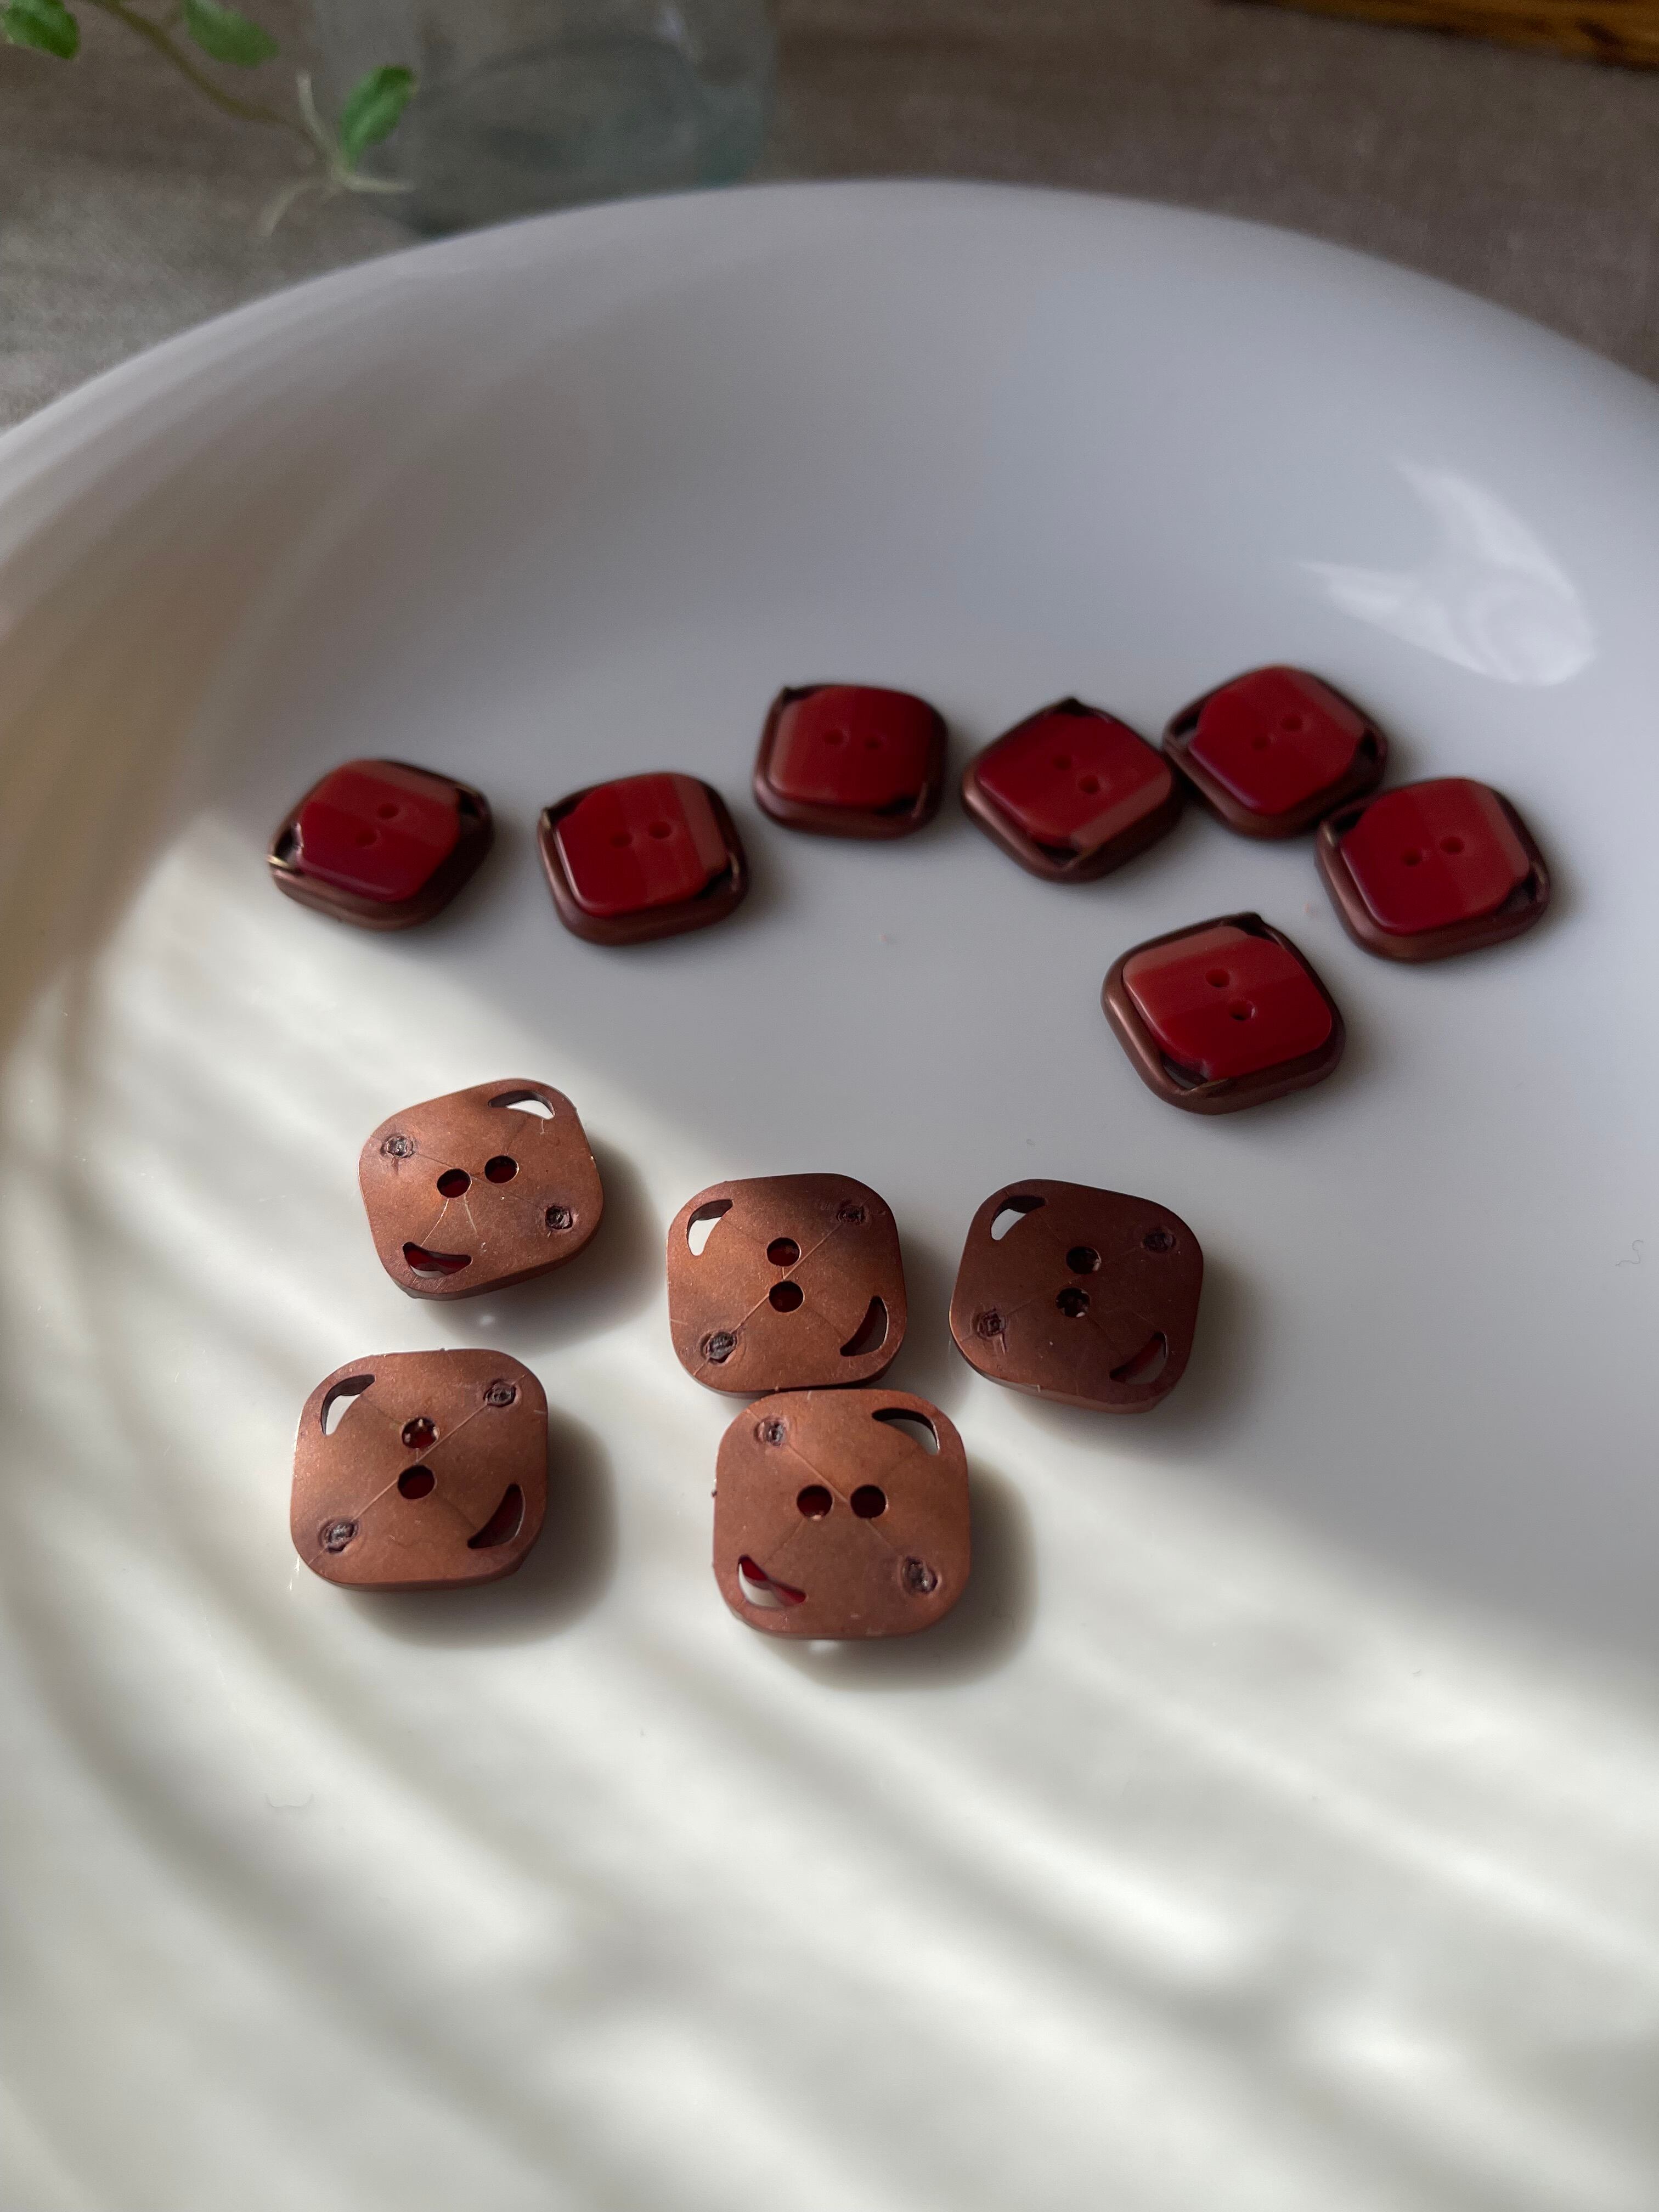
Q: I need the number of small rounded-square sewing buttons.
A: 12